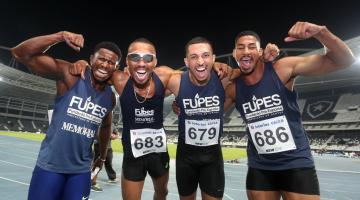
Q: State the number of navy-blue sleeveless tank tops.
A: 4